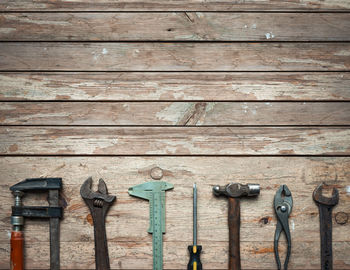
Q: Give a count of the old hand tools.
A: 7